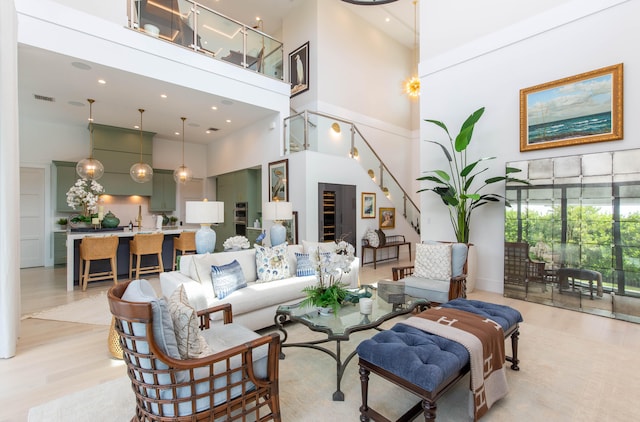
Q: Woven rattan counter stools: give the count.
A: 3